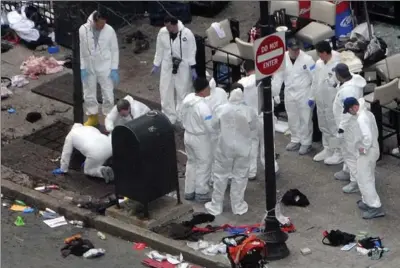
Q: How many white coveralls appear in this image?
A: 12